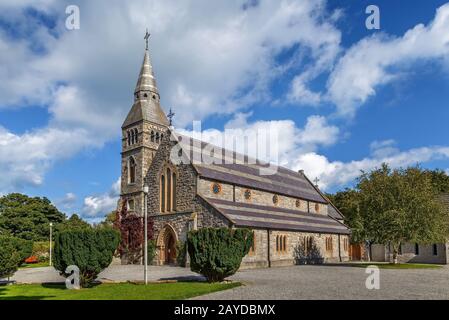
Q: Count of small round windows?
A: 5